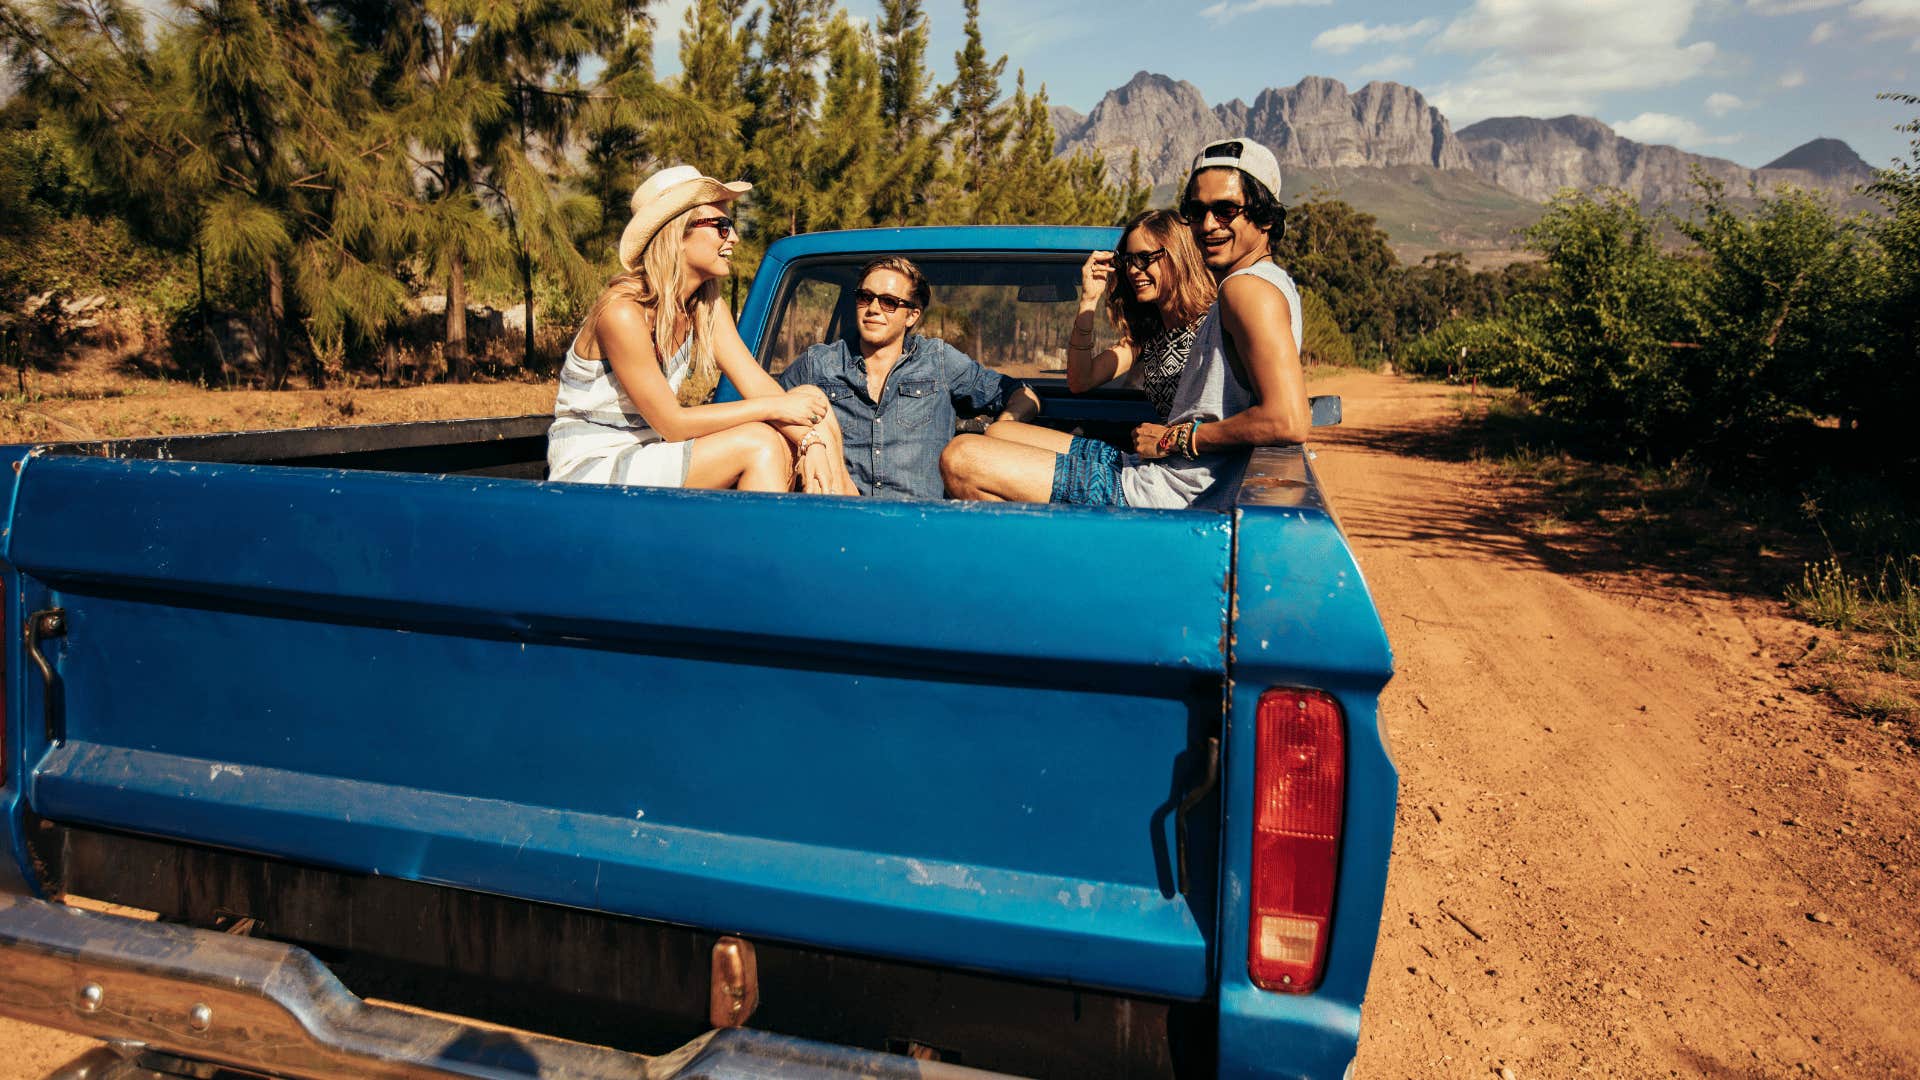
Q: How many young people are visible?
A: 4